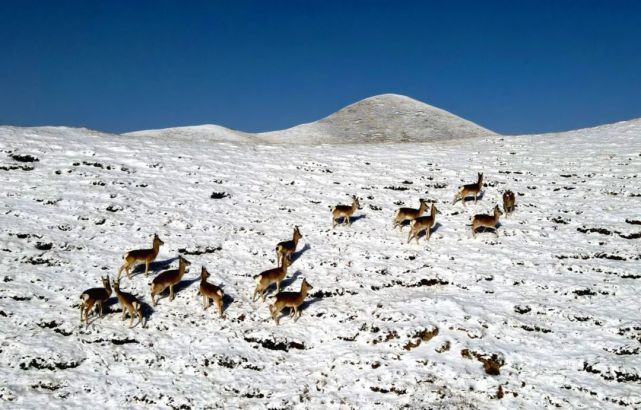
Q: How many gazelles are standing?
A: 14